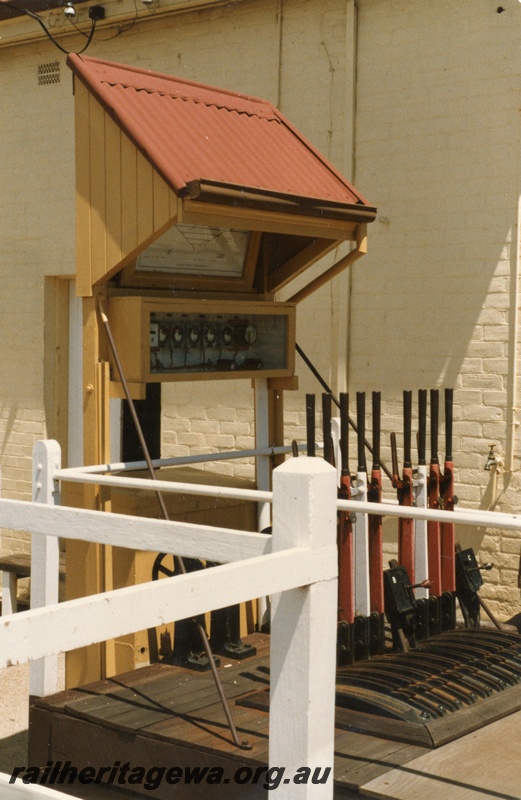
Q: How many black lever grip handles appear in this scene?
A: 9